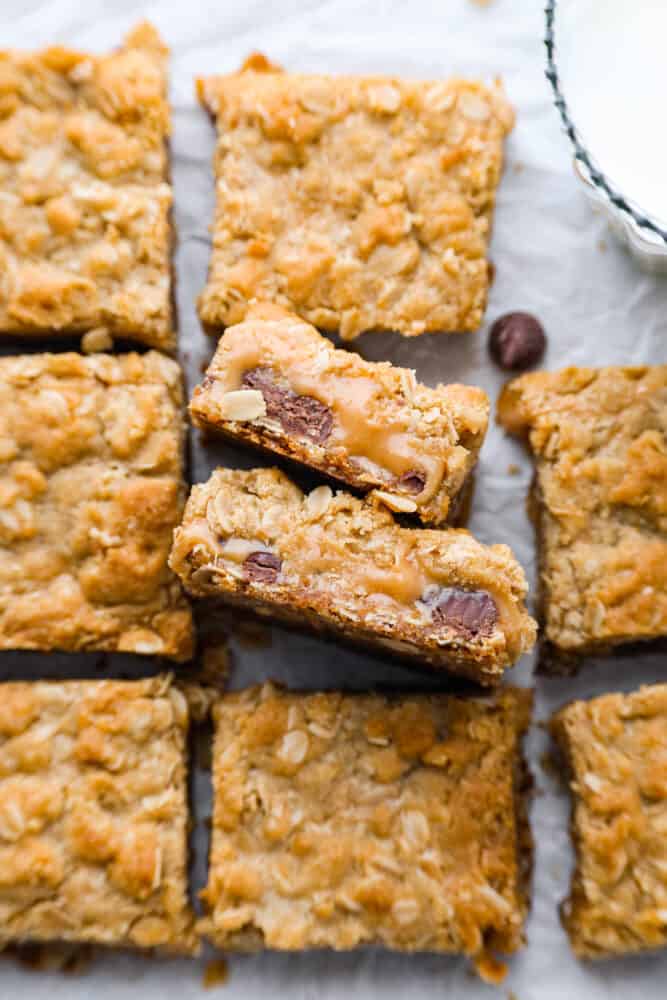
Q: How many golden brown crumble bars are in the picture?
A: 9